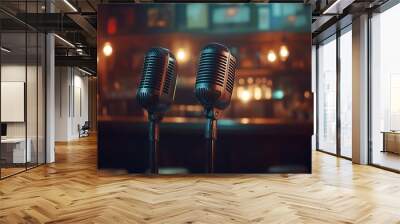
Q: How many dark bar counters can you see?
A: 1